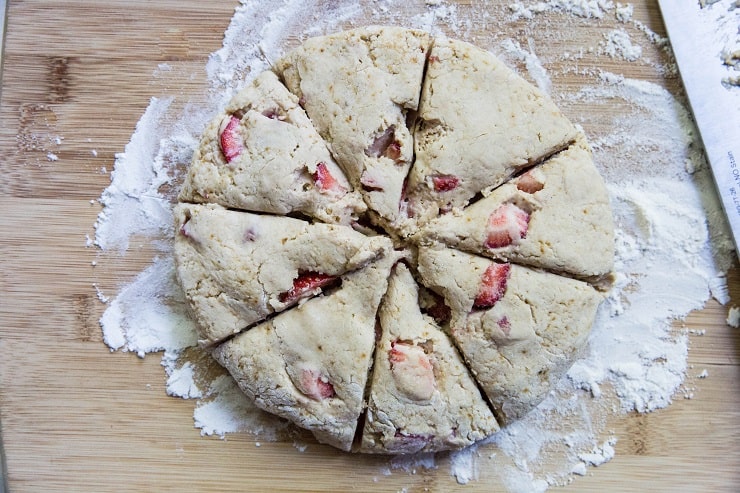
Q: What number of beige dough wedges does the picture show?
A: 8